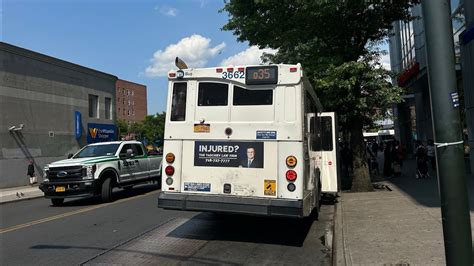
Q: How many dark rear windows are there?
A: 3